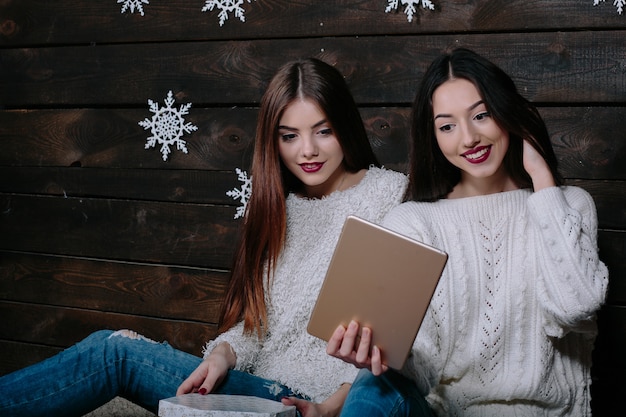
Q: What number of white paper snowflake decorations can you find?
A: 6